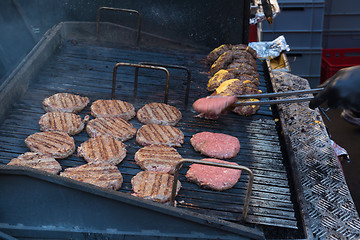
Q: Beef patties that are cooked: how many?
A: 12